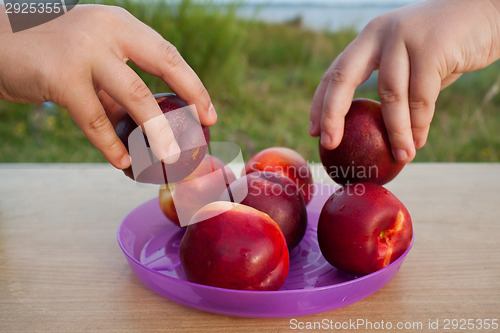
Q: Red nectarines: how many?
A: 7